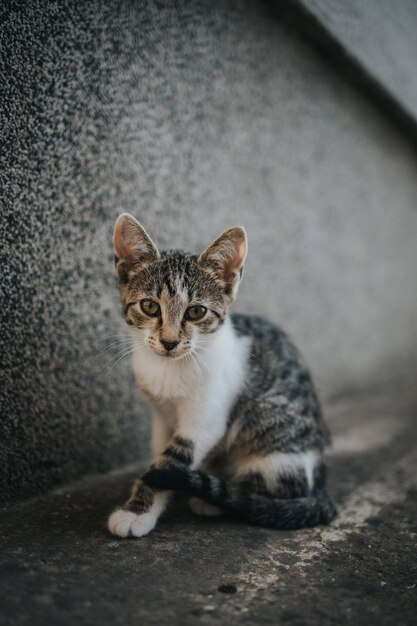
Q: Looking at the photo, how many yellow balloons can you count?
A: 0